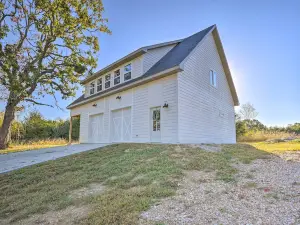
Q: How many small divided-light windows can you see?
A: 5